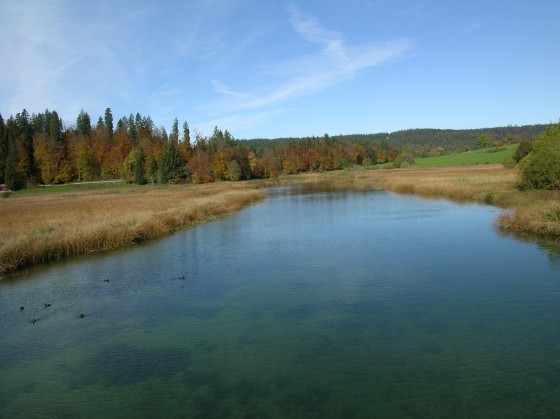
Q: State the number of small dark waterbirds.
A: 6